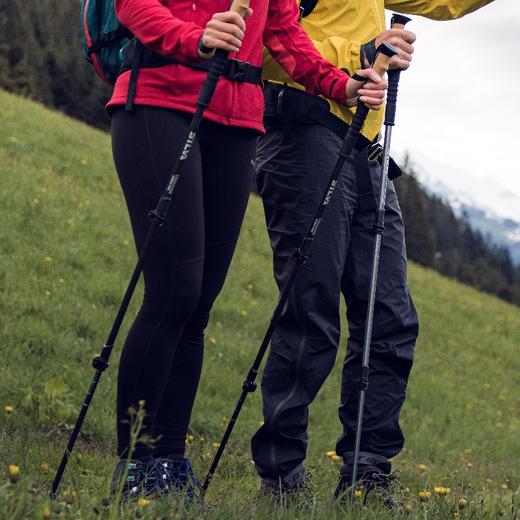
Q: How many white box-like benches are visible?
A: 0